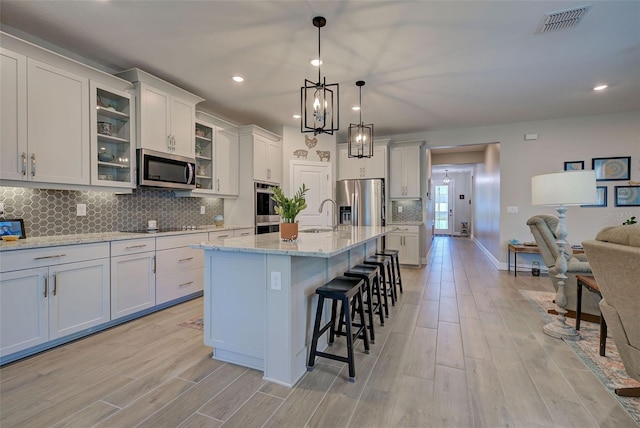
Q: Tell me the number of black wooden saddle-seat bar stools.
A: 4